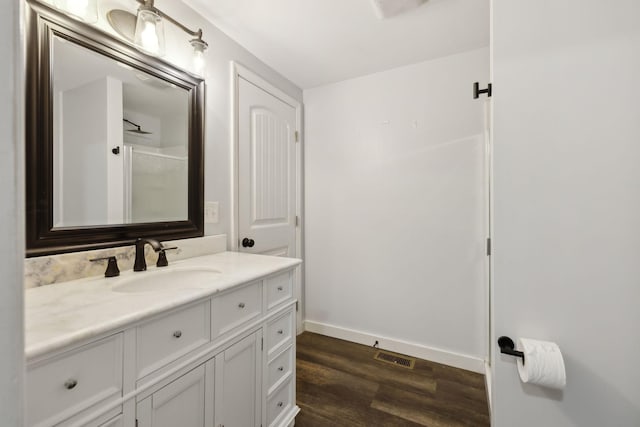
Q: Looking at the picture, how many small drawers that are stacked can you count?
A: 4